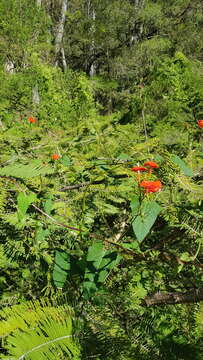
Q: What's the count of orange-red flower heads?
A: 6